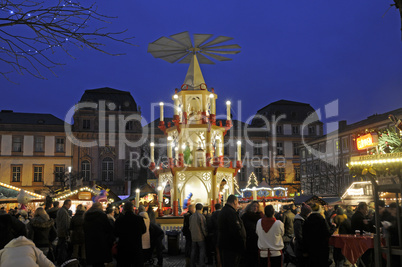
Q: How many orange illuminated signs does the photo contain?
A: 1